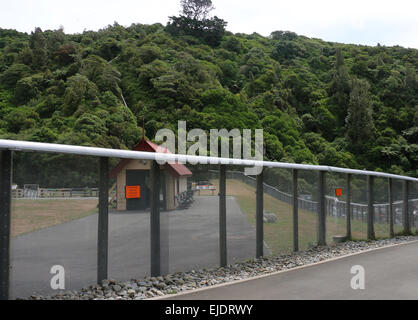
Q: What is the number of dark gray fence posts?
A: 11